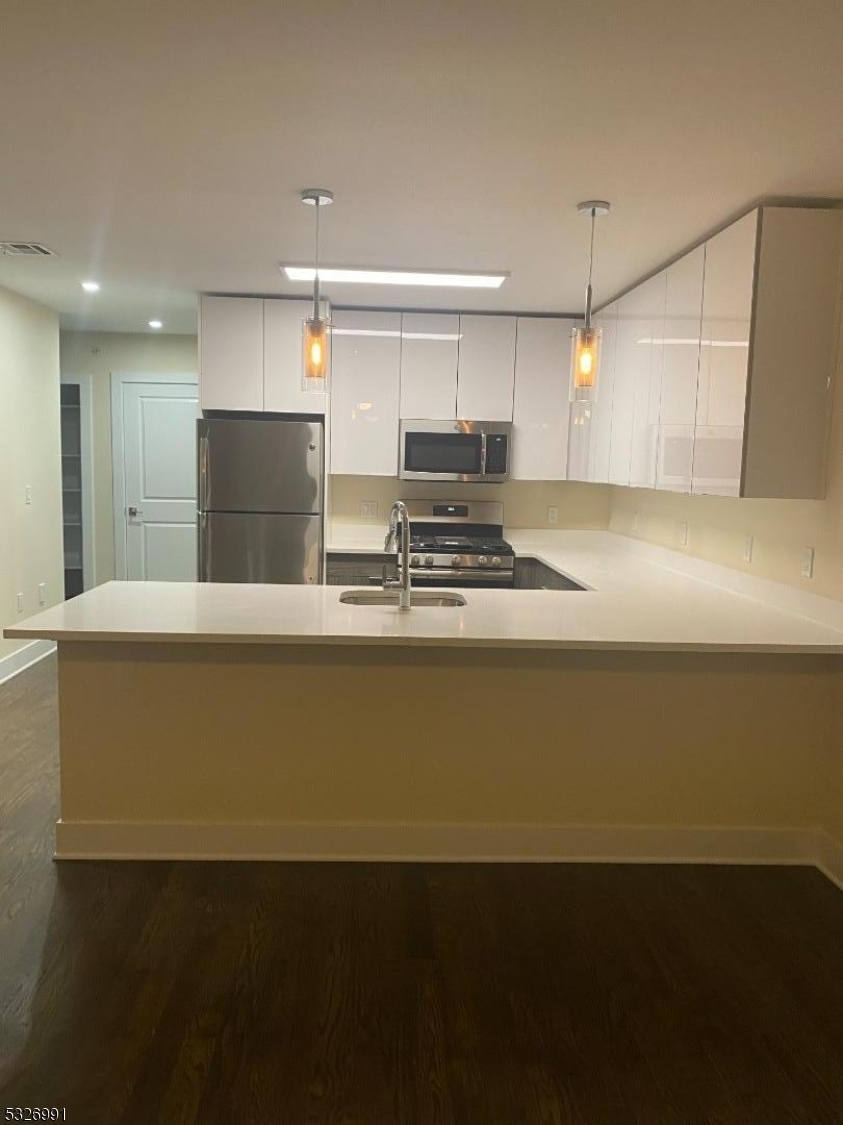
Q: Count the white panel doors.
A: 1